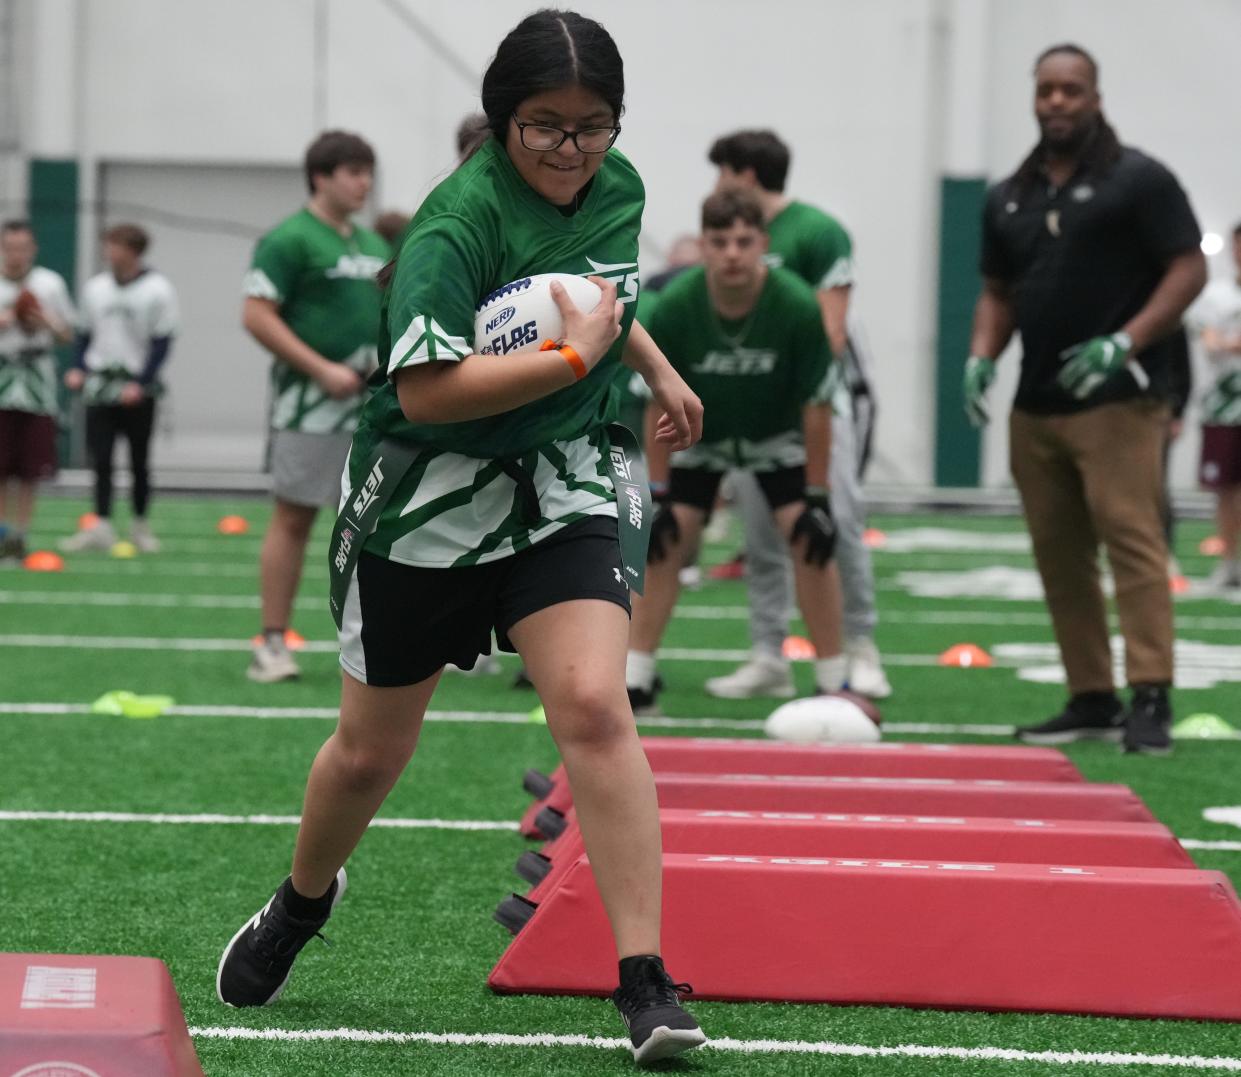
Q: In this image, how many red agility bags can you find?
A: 5